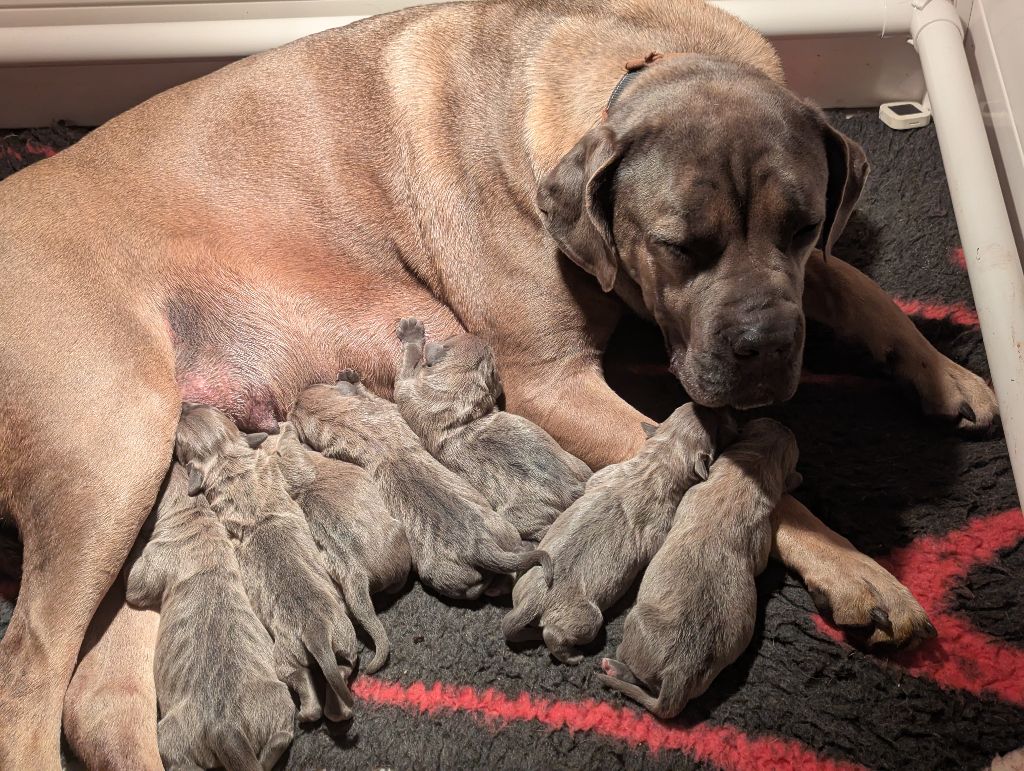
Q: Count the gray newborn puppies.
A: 7